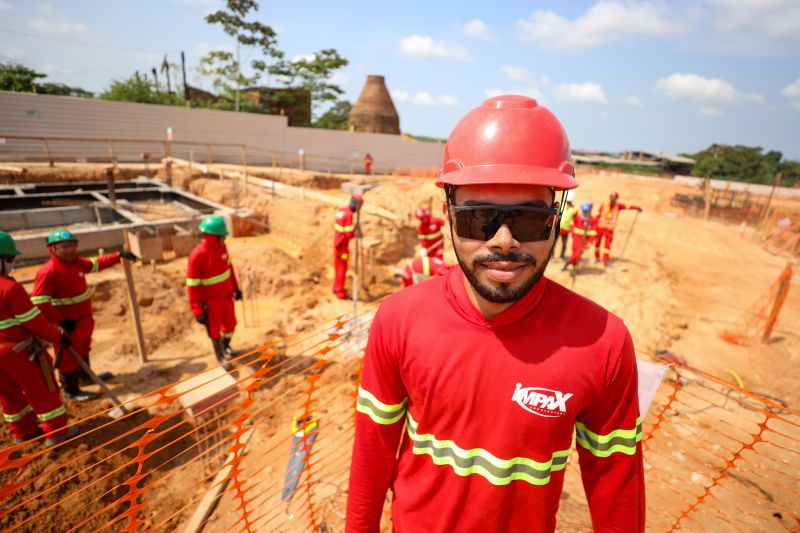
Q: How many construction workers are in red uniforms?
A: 10